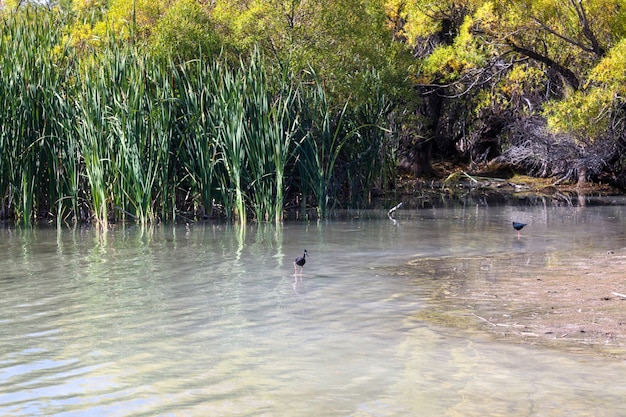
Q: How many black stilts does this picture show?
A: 2